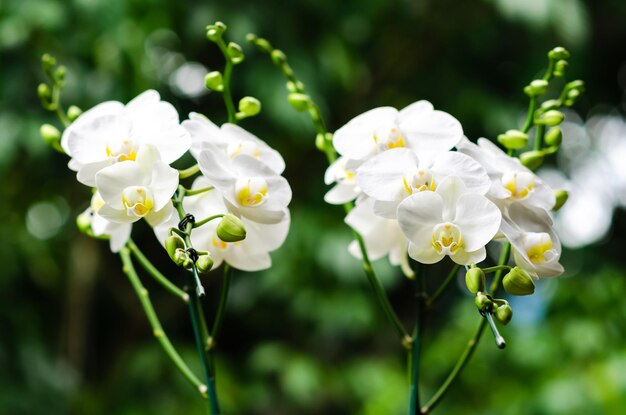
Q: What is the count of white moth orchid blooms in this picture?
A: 13